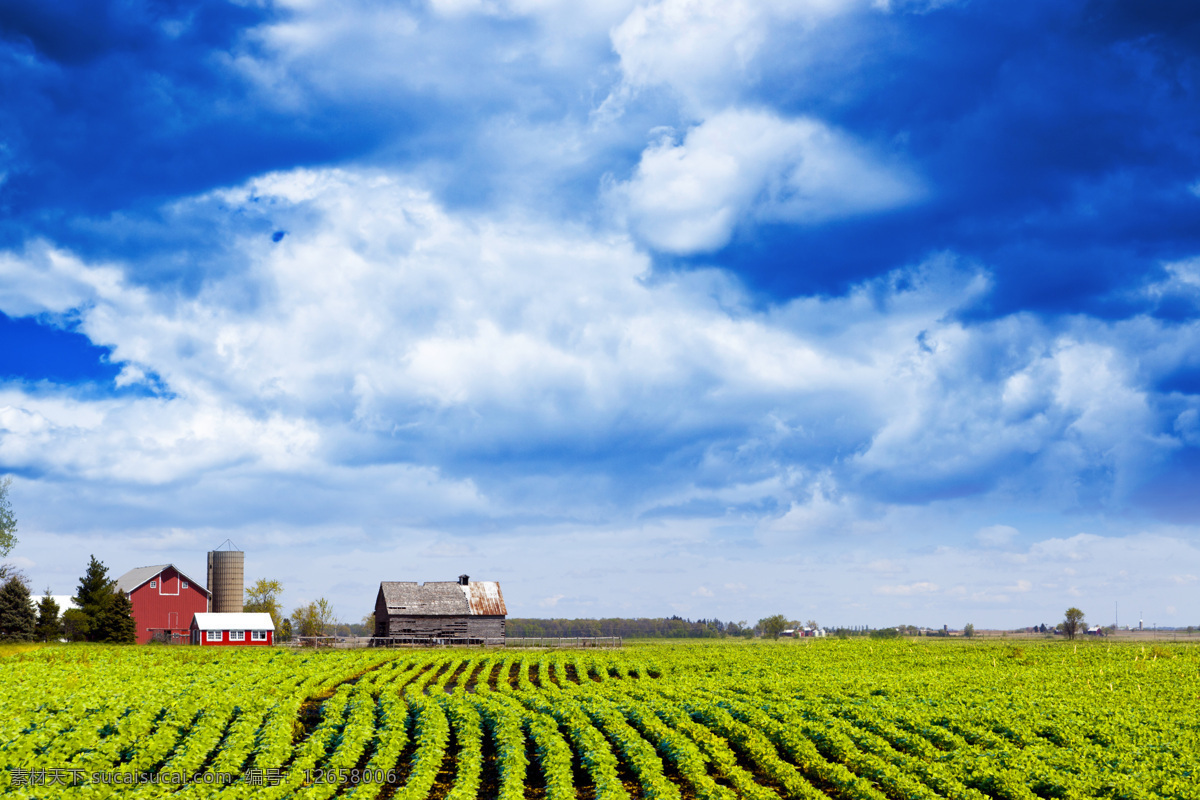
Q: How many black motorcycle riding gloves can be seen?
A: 0